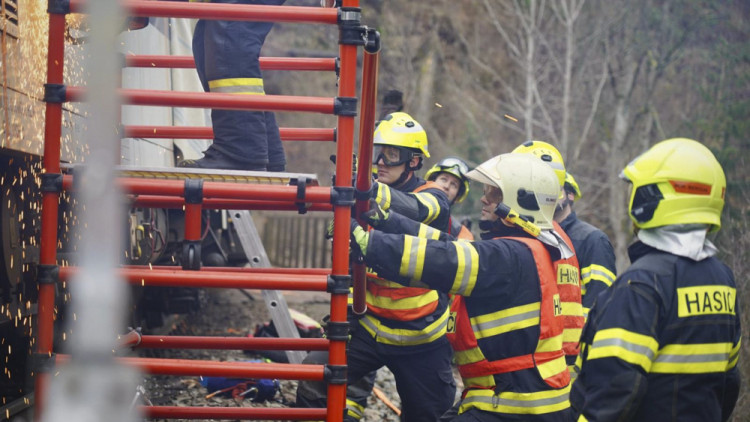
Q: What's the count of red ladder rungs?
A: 11